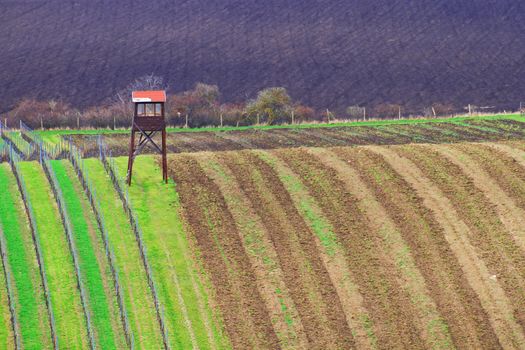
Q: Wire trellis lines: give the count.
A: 5